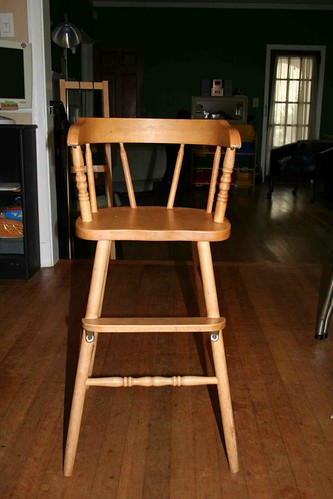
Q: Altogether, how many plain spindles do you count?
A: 4